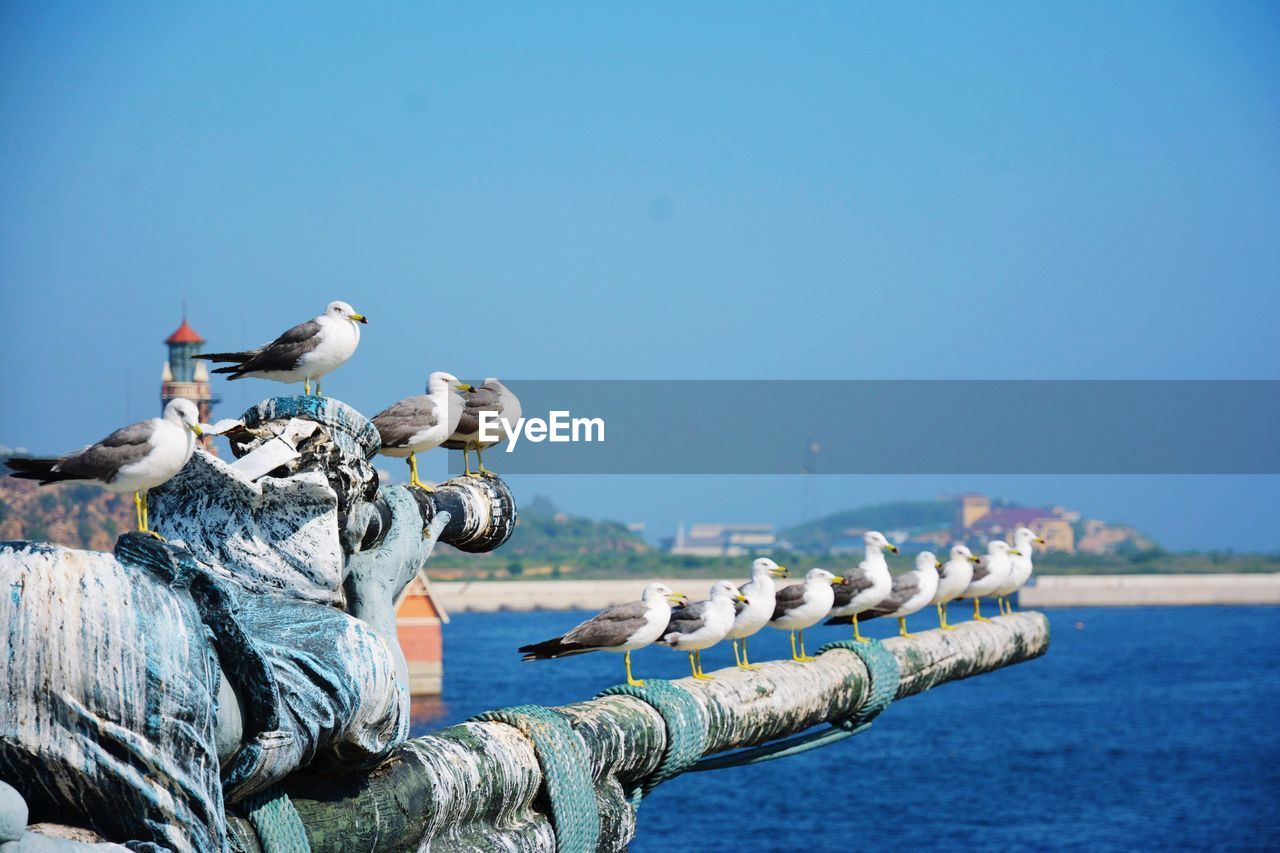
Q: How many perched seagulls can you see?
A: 13